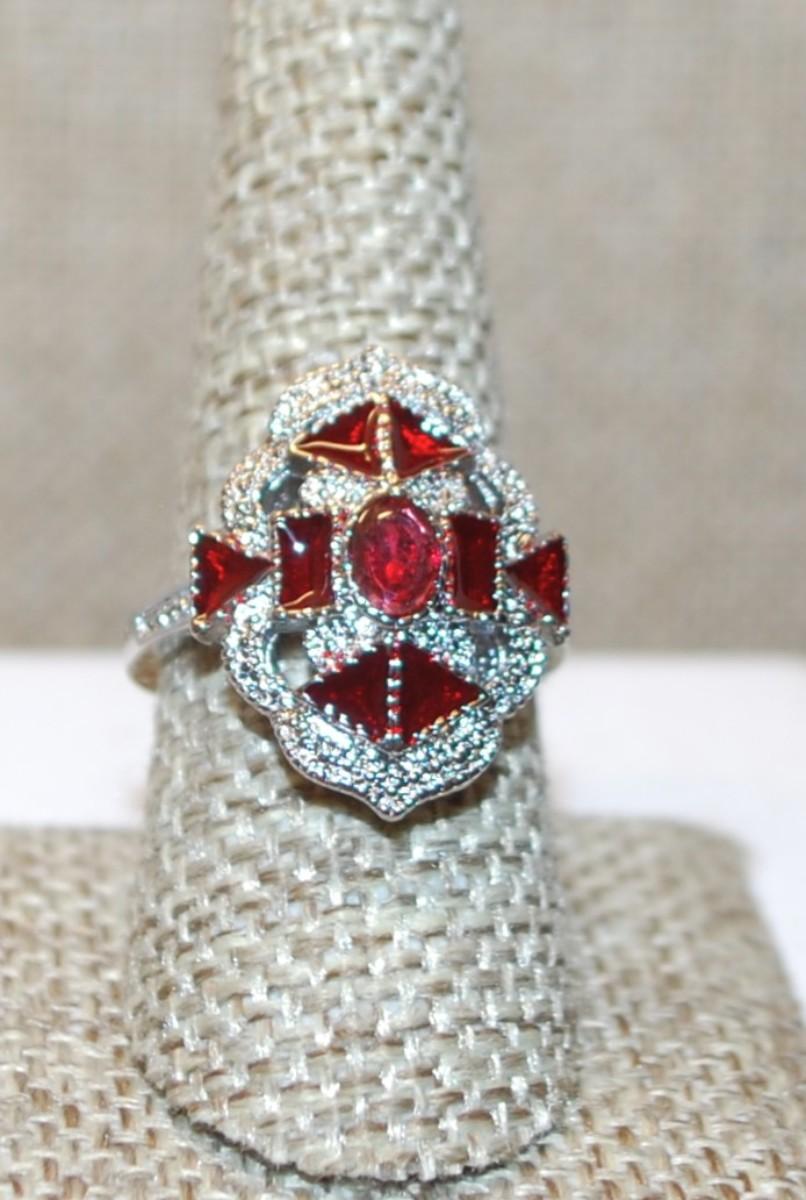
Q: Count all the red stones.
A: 9